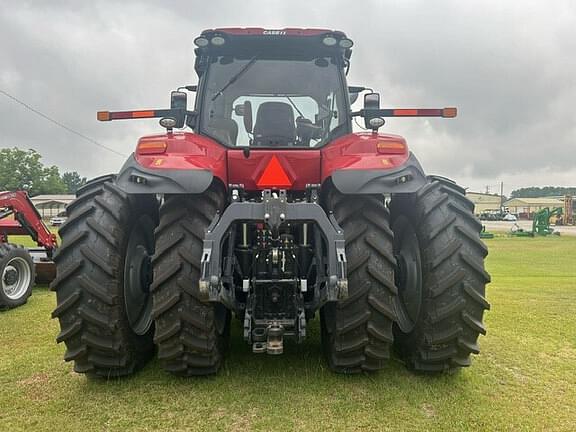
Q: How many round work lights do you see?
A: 6